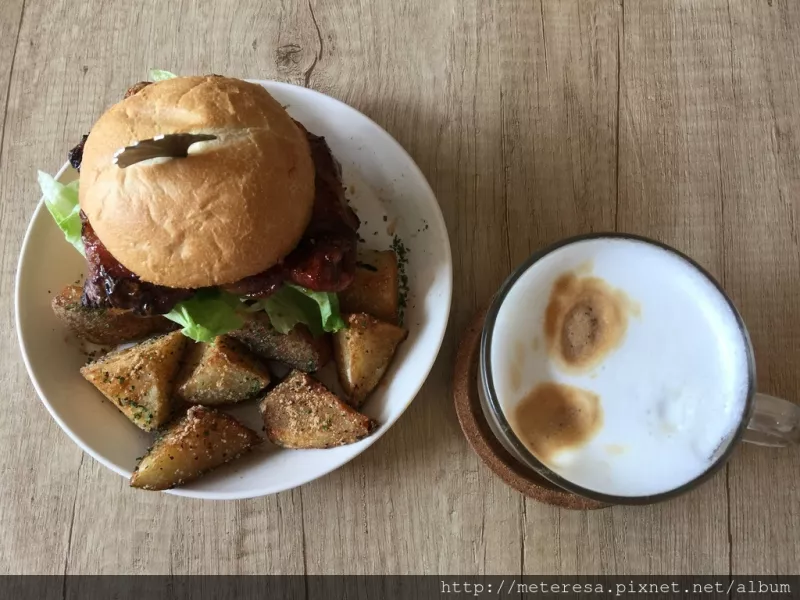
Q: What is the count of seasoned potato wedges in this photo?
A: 8